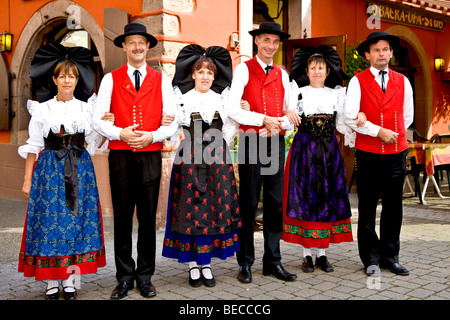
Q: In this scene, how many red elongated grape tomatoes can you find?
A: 0